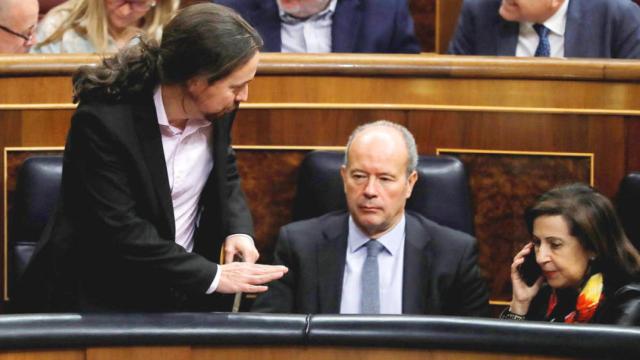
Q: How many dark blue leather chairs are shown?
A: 3